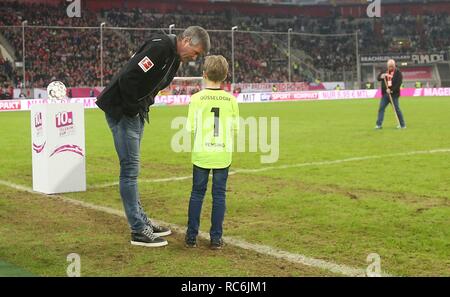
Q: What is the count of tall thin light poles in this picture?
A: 6